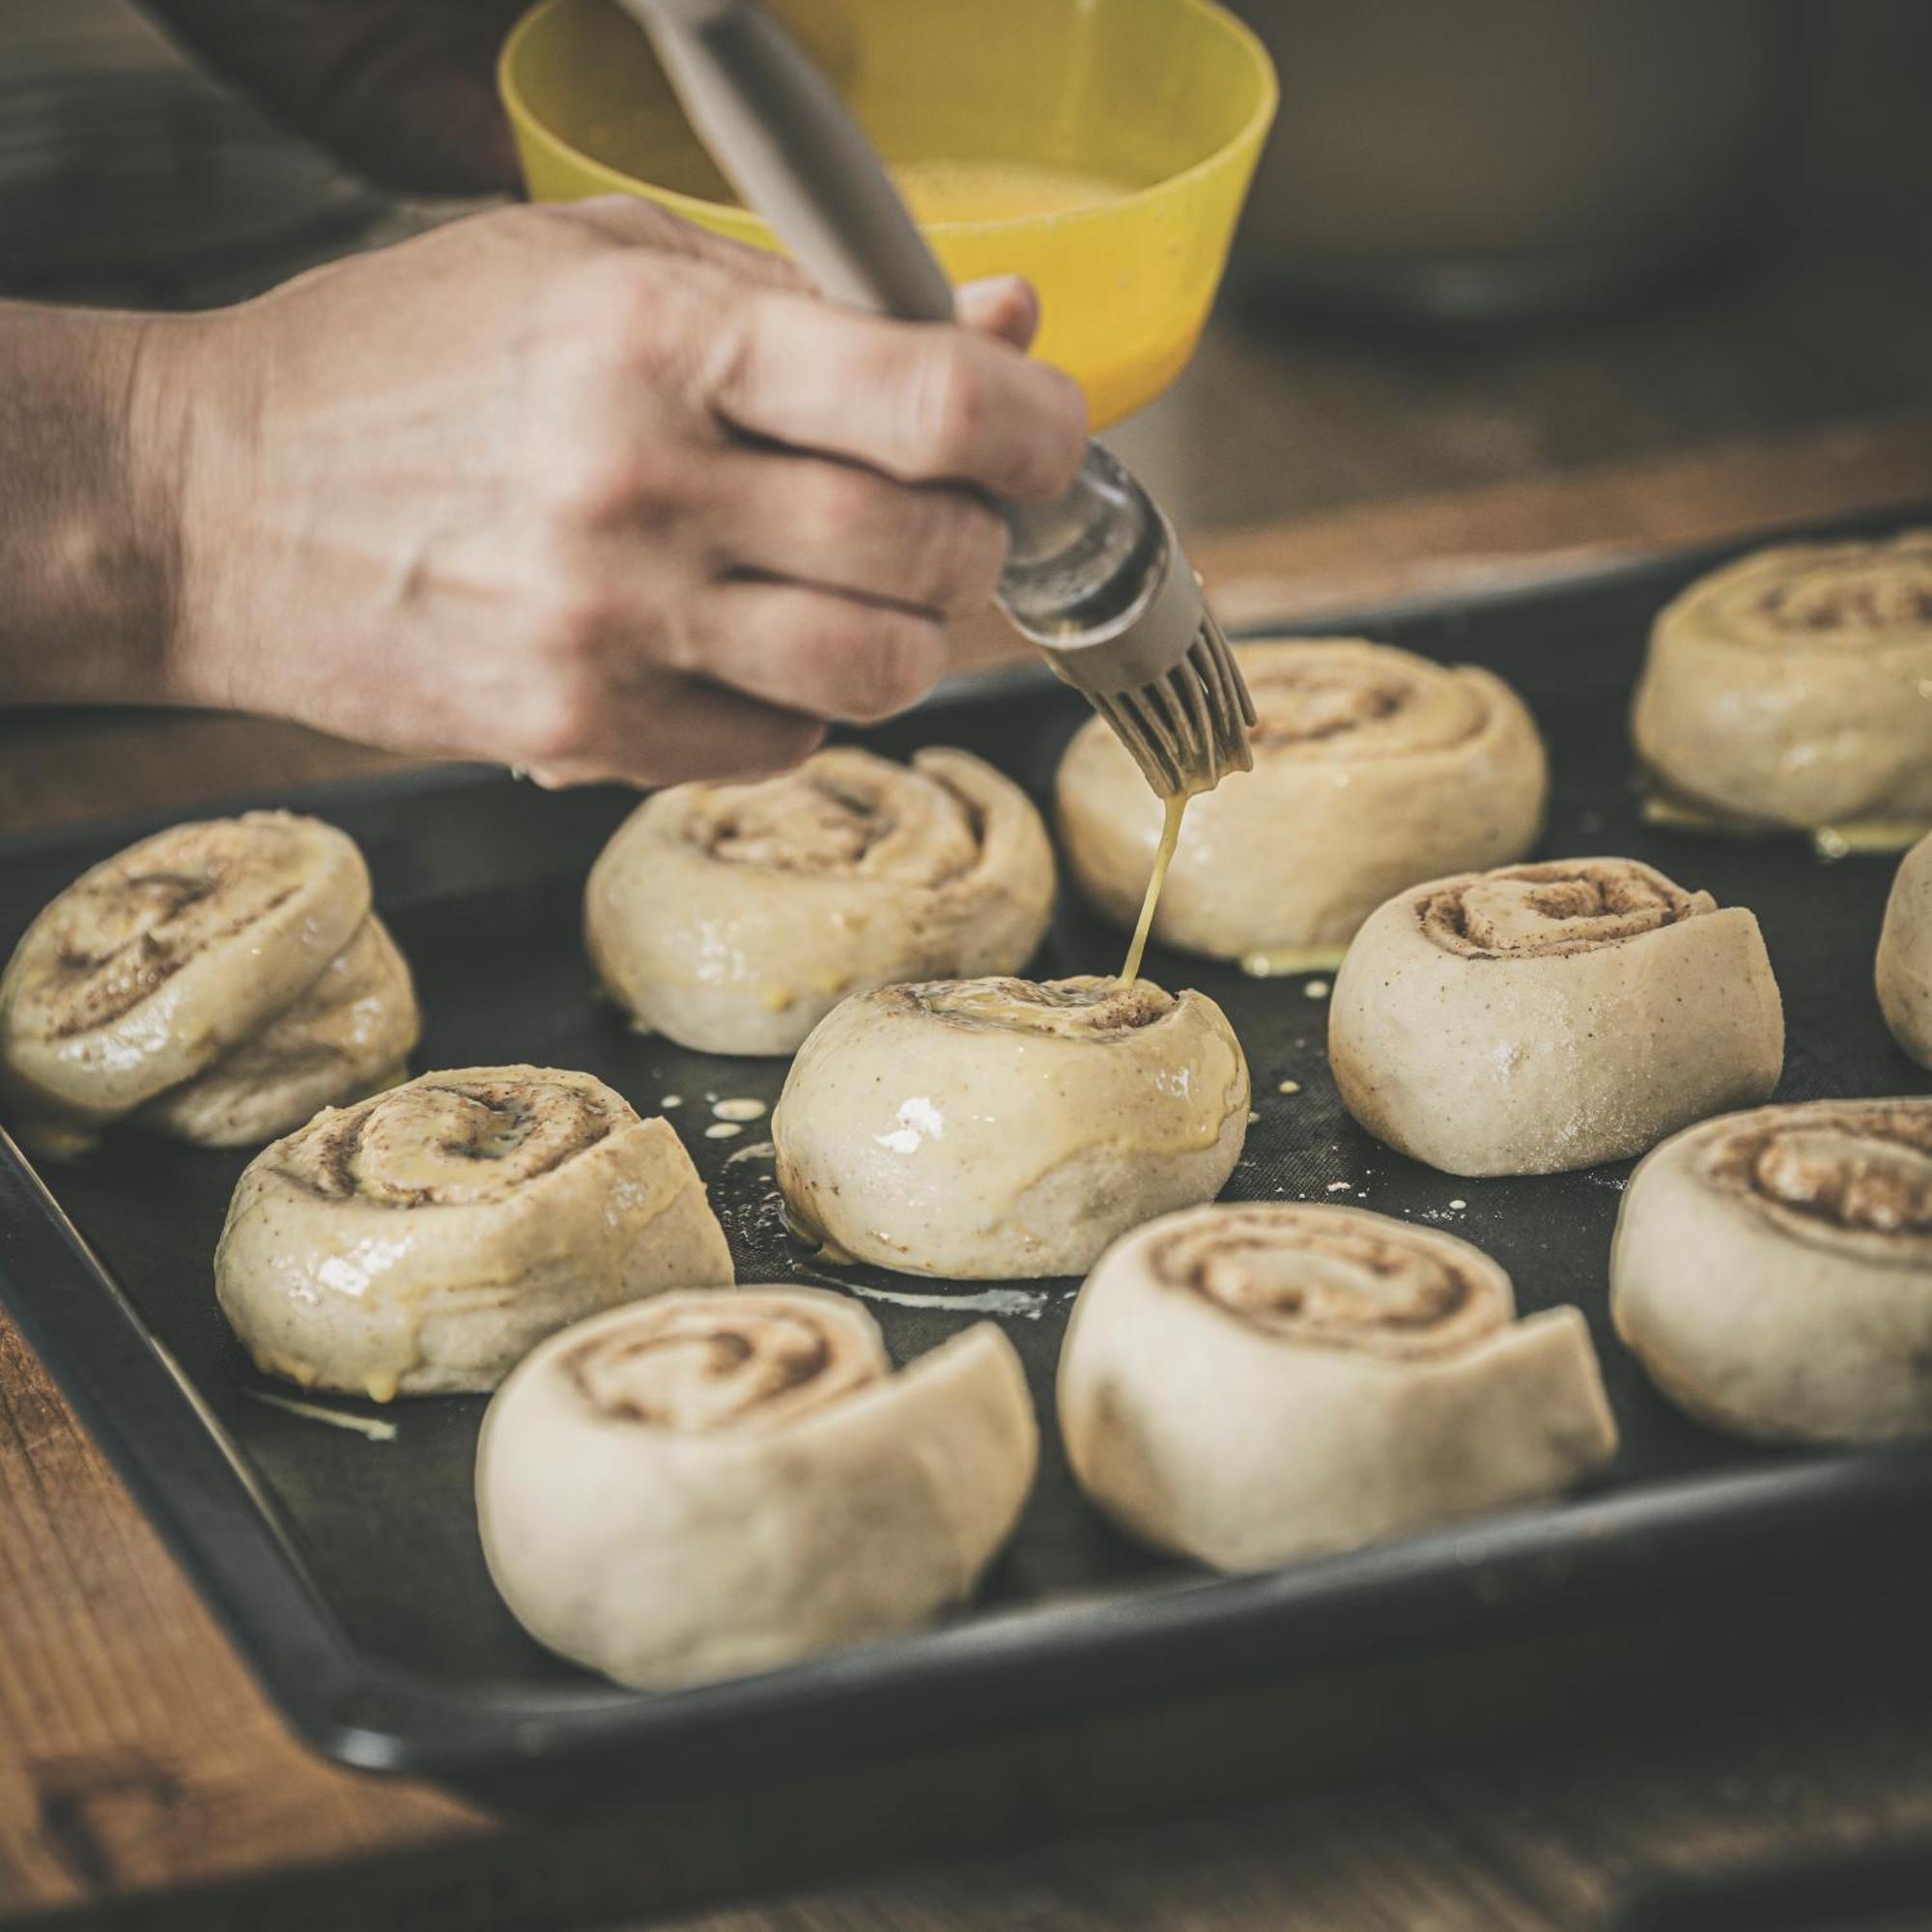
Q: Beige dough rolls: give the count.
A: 11